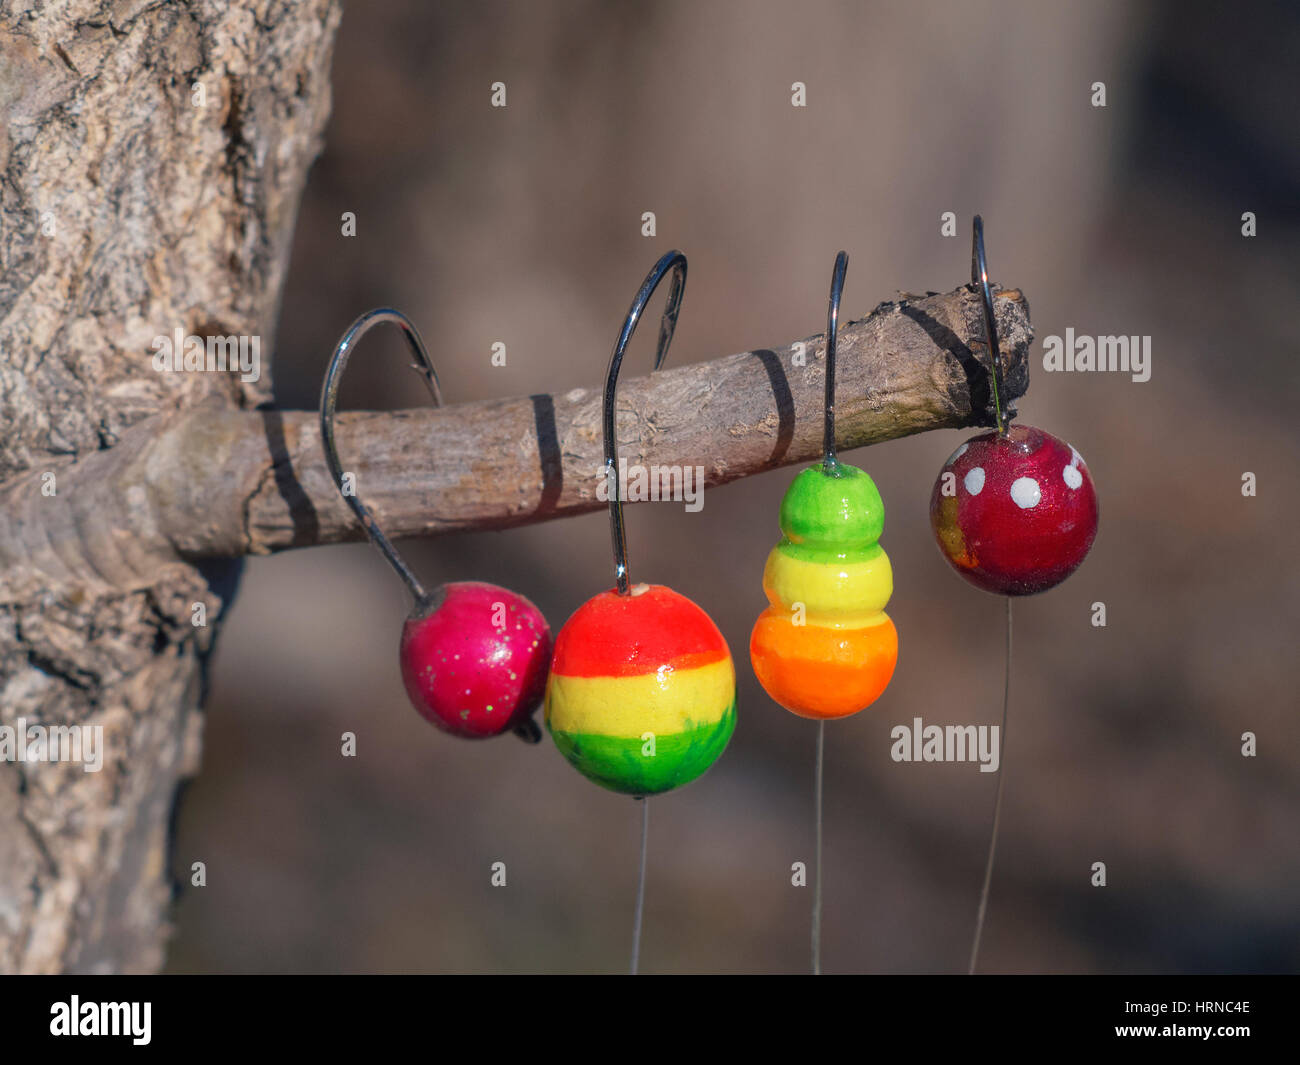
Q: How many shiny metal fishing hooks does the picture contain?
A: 4